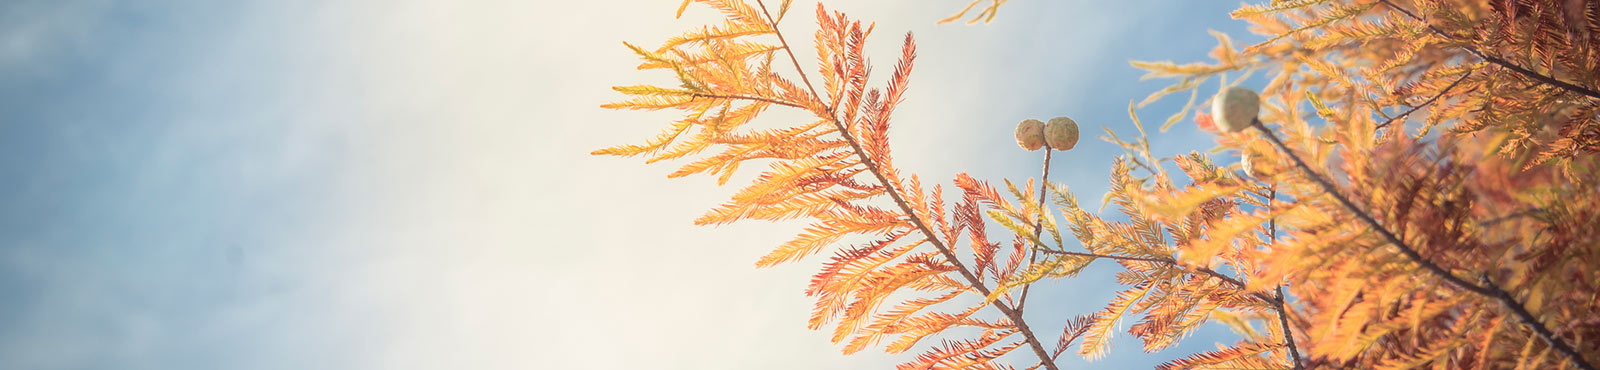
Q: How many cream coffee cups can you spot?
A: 0